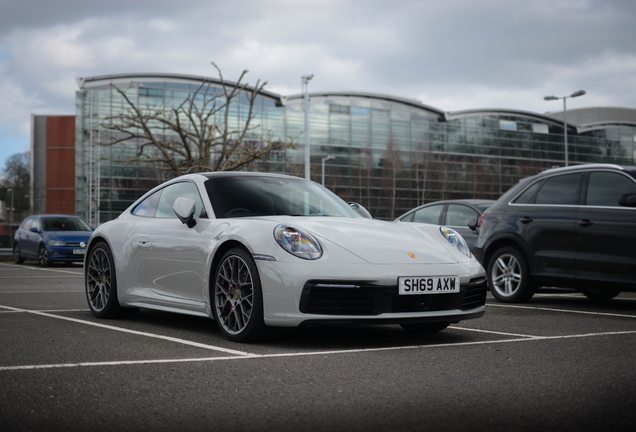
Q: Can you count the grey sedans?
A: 1